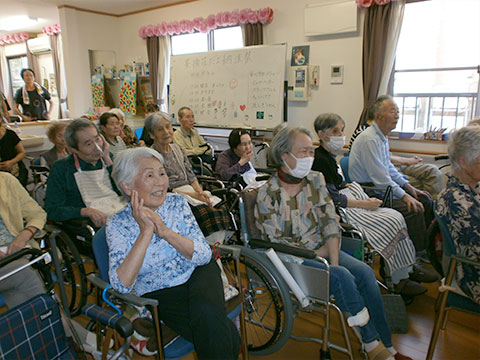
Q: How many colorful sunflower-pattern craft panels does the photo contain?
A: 2